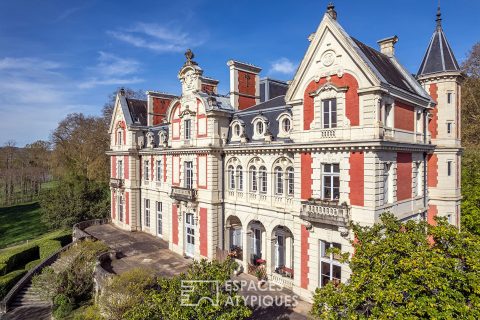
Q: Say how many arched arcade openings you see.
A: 3